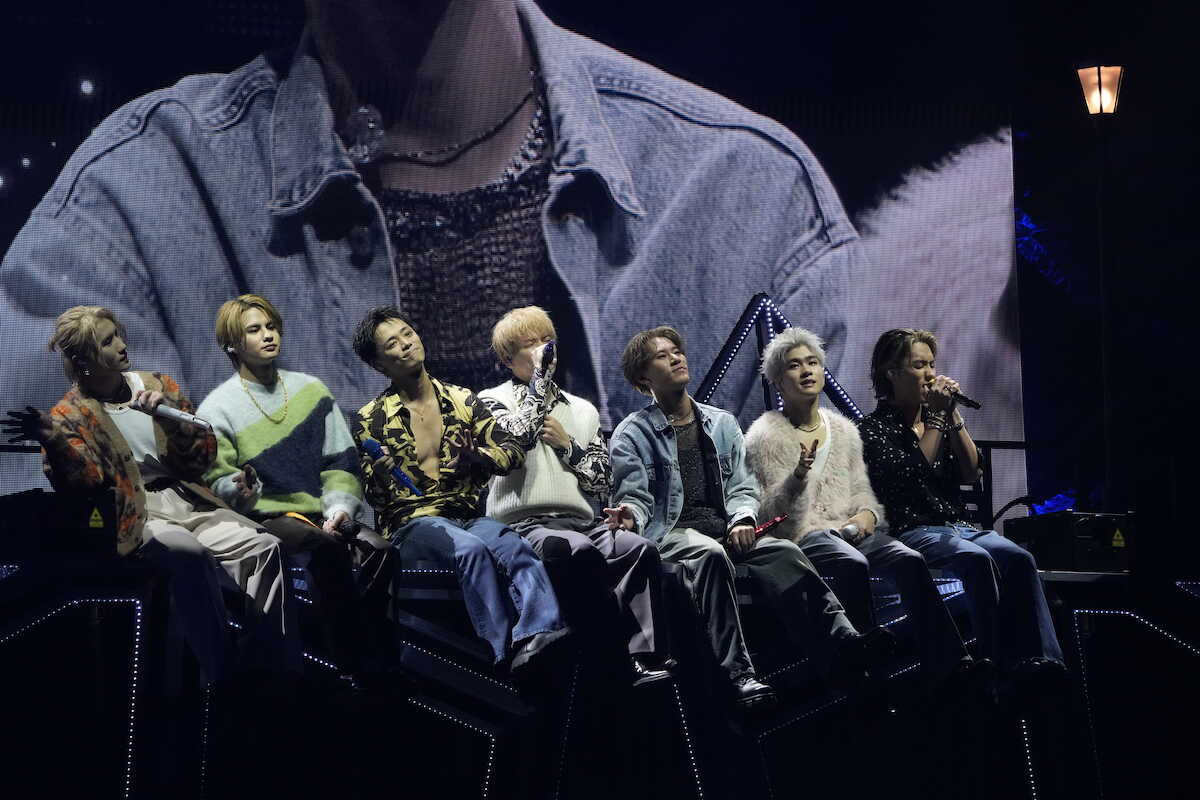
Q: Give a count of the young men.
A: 7